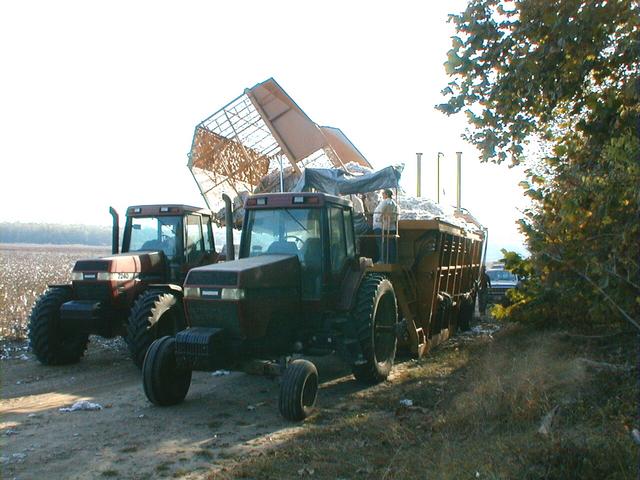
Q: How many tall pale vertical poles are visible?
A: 3